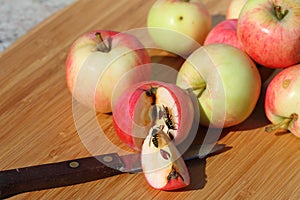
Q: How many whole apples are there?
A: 7